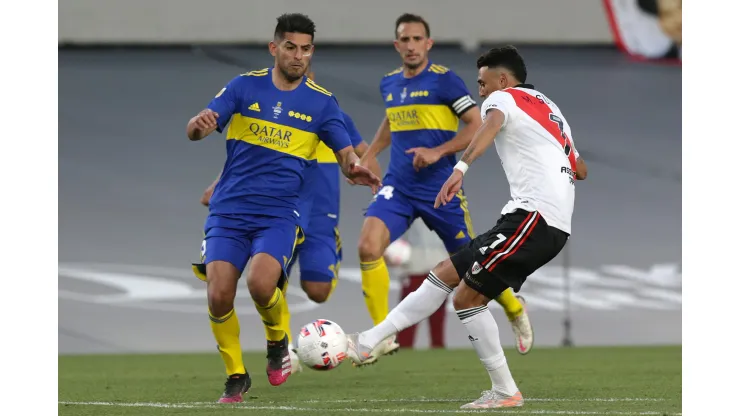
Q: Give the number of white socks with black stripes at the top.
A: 2